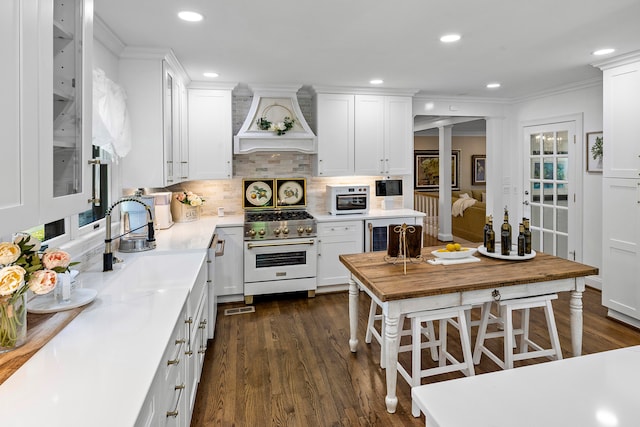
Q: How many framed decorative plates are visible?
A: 2